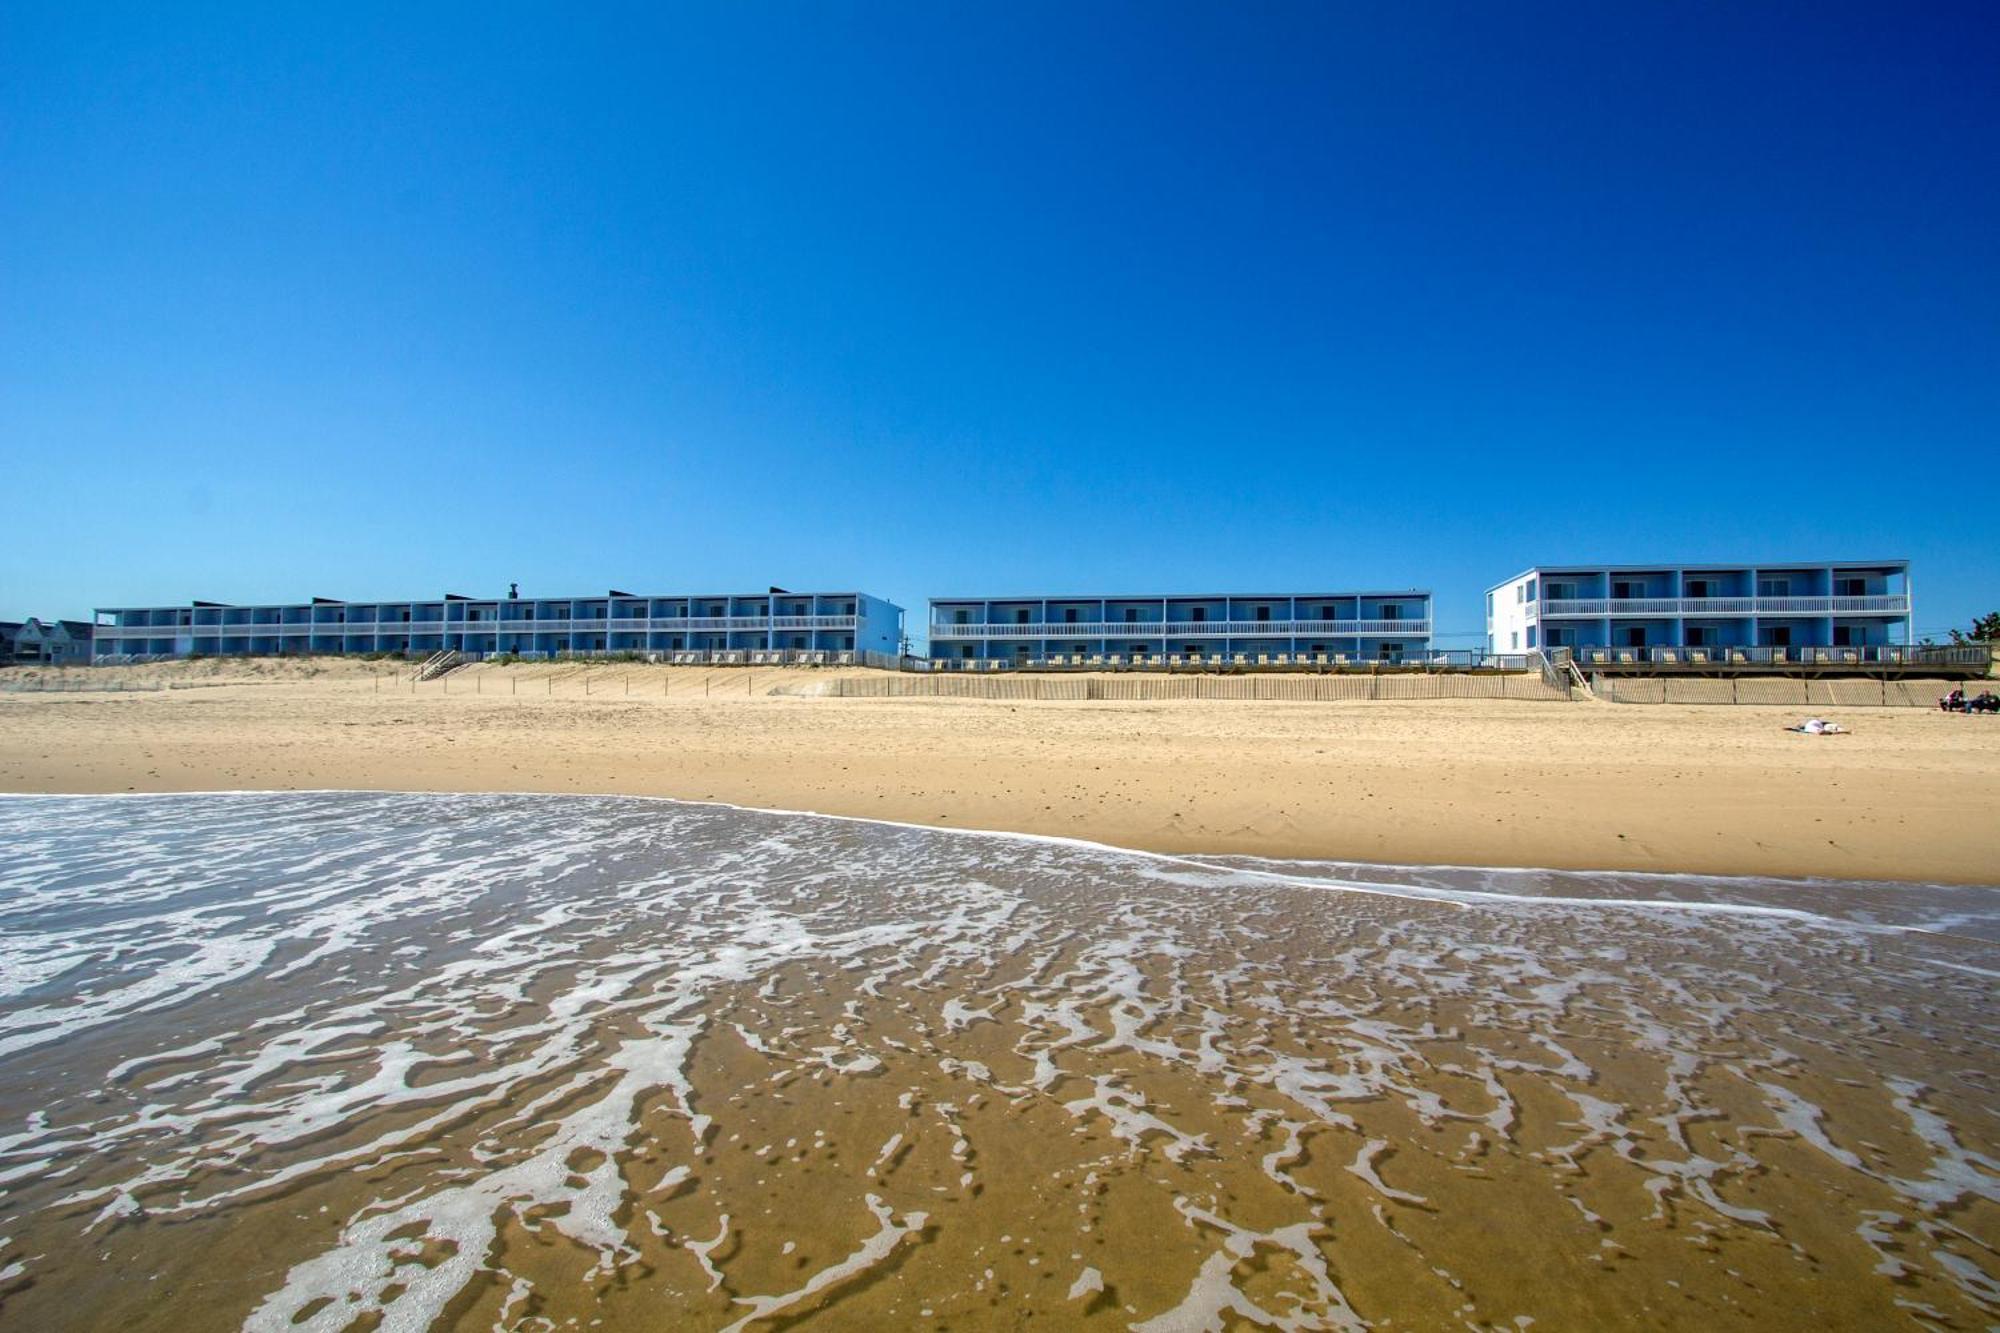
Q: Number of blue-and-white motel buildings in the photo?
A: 3